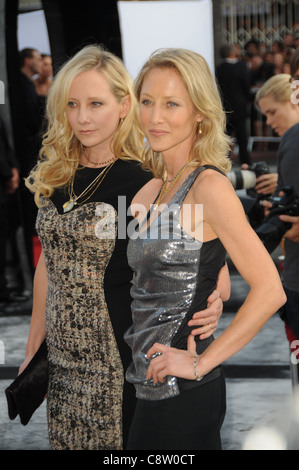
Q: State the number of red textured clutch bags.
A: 0